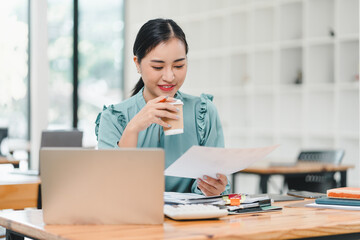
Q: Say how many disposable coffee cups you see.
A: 1